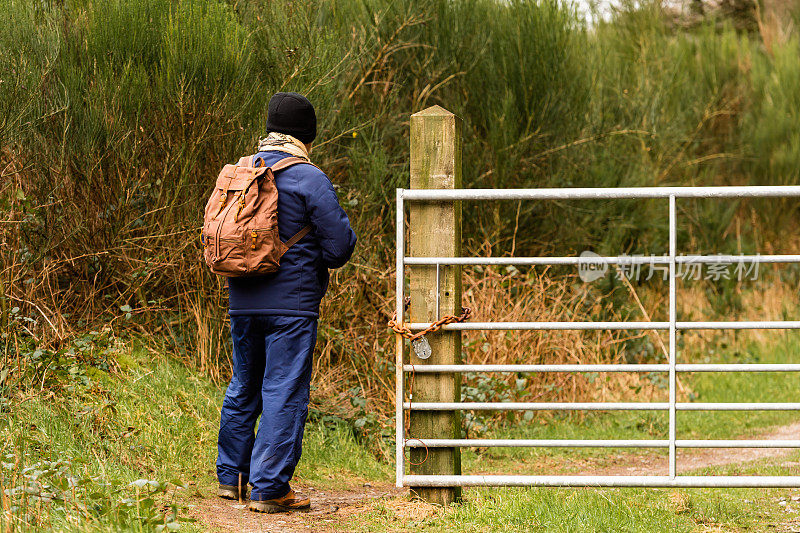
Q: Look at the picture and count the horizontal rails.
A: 7